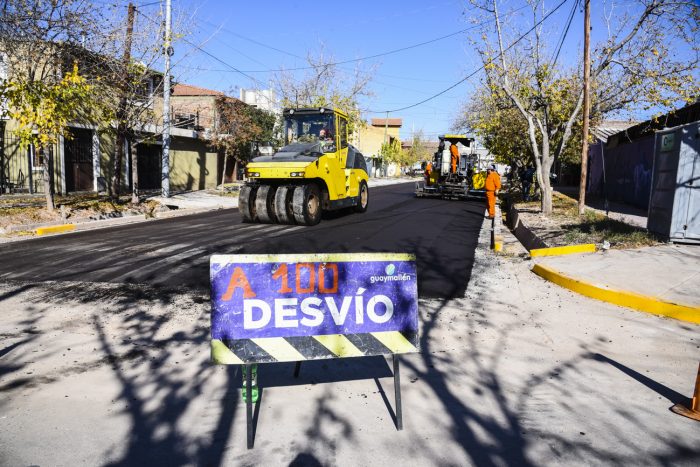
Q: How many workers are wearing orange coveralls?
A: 3